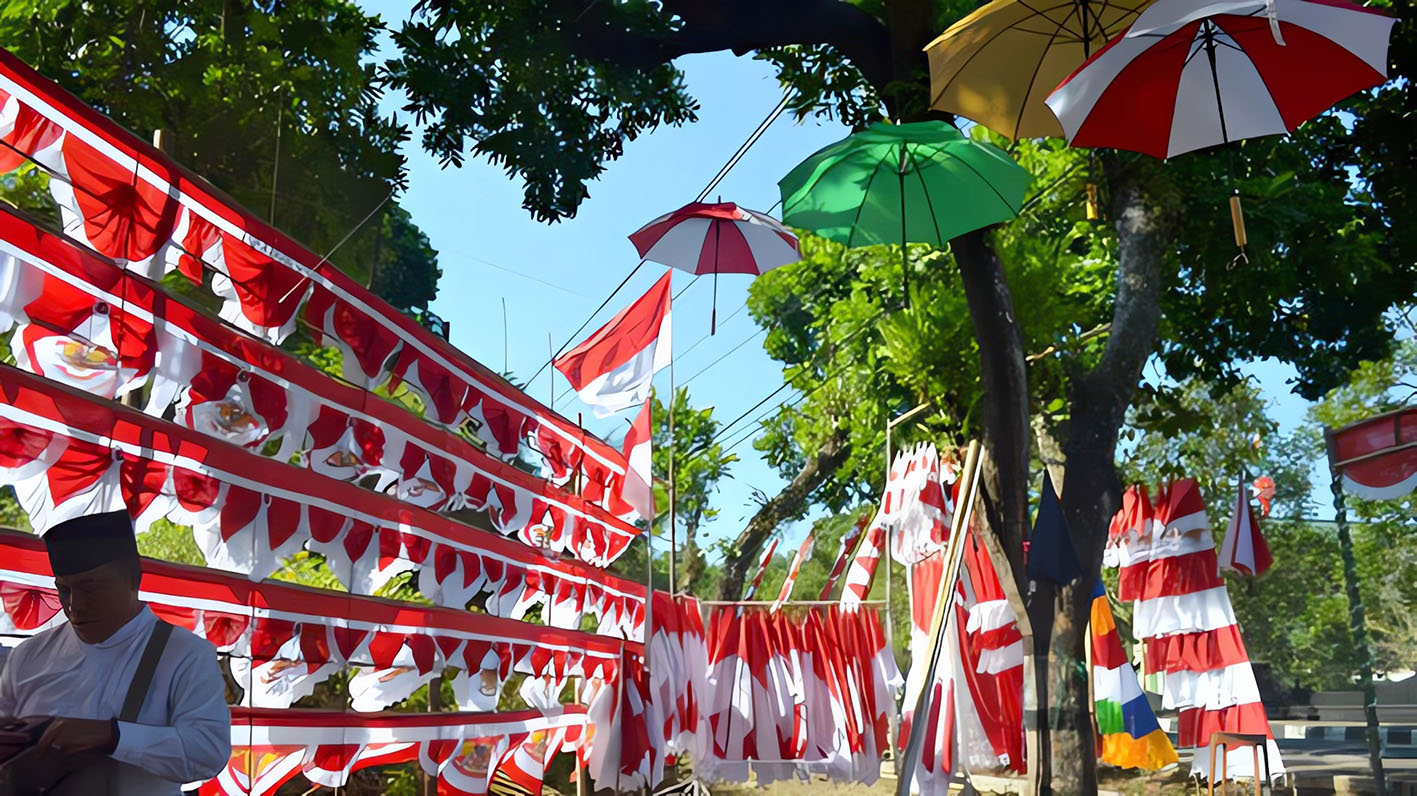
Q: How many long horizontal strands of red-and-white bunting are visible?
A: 5